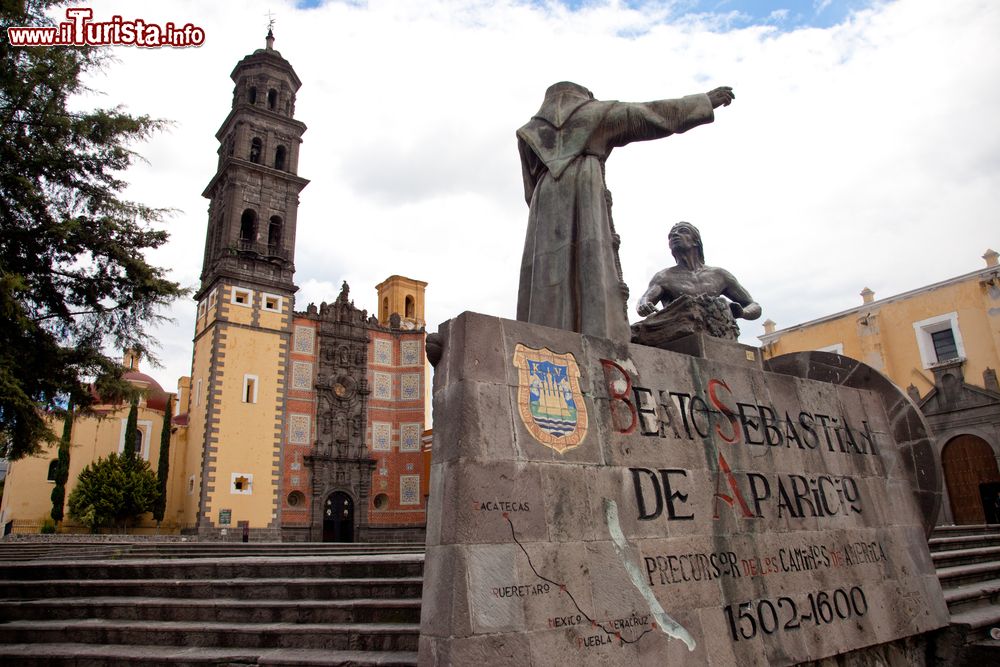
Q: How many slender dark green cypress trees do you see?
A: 3